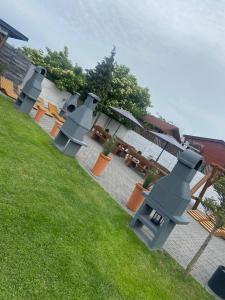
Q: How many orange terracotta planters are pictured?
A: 4